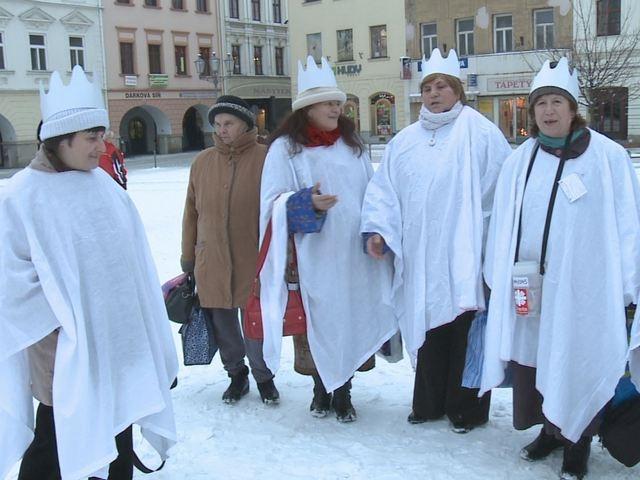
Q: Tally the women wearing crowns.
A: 4